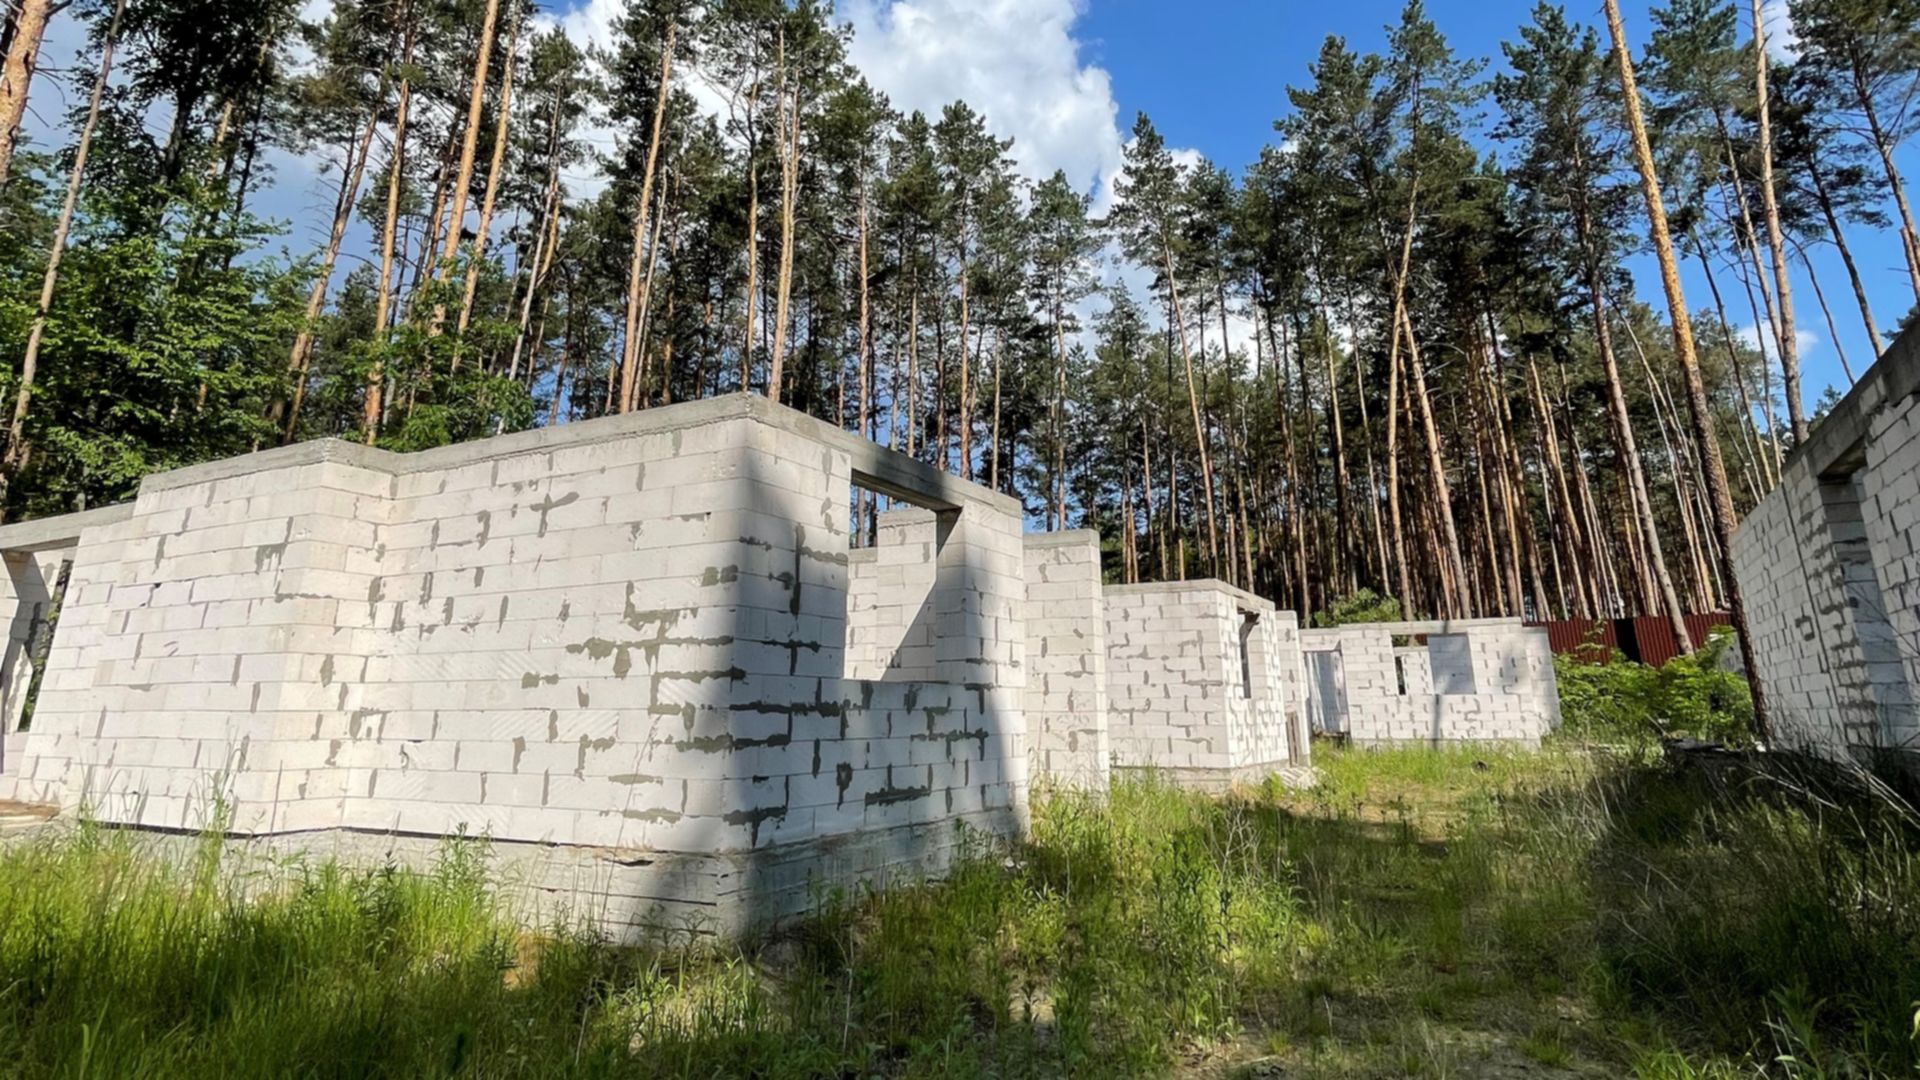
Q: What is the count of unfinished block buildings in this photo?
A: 4